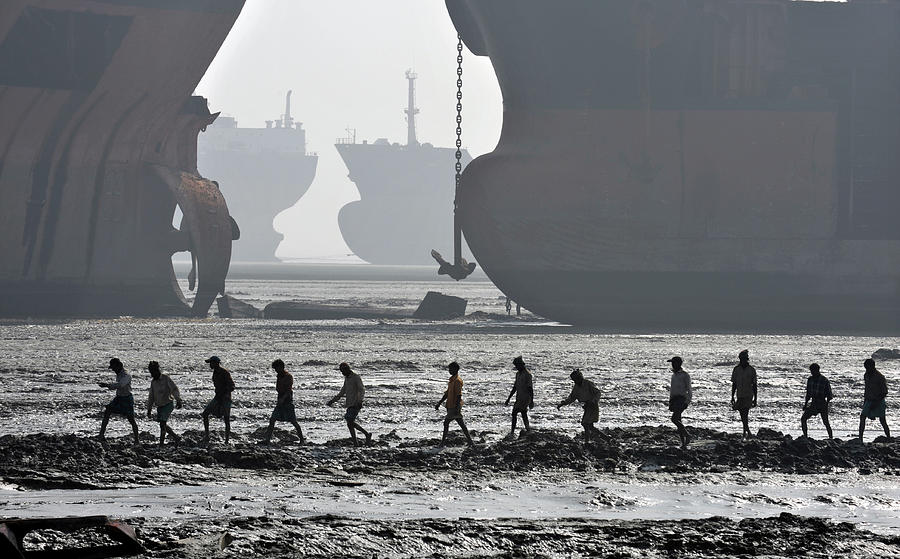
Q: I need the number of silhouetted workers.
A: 12